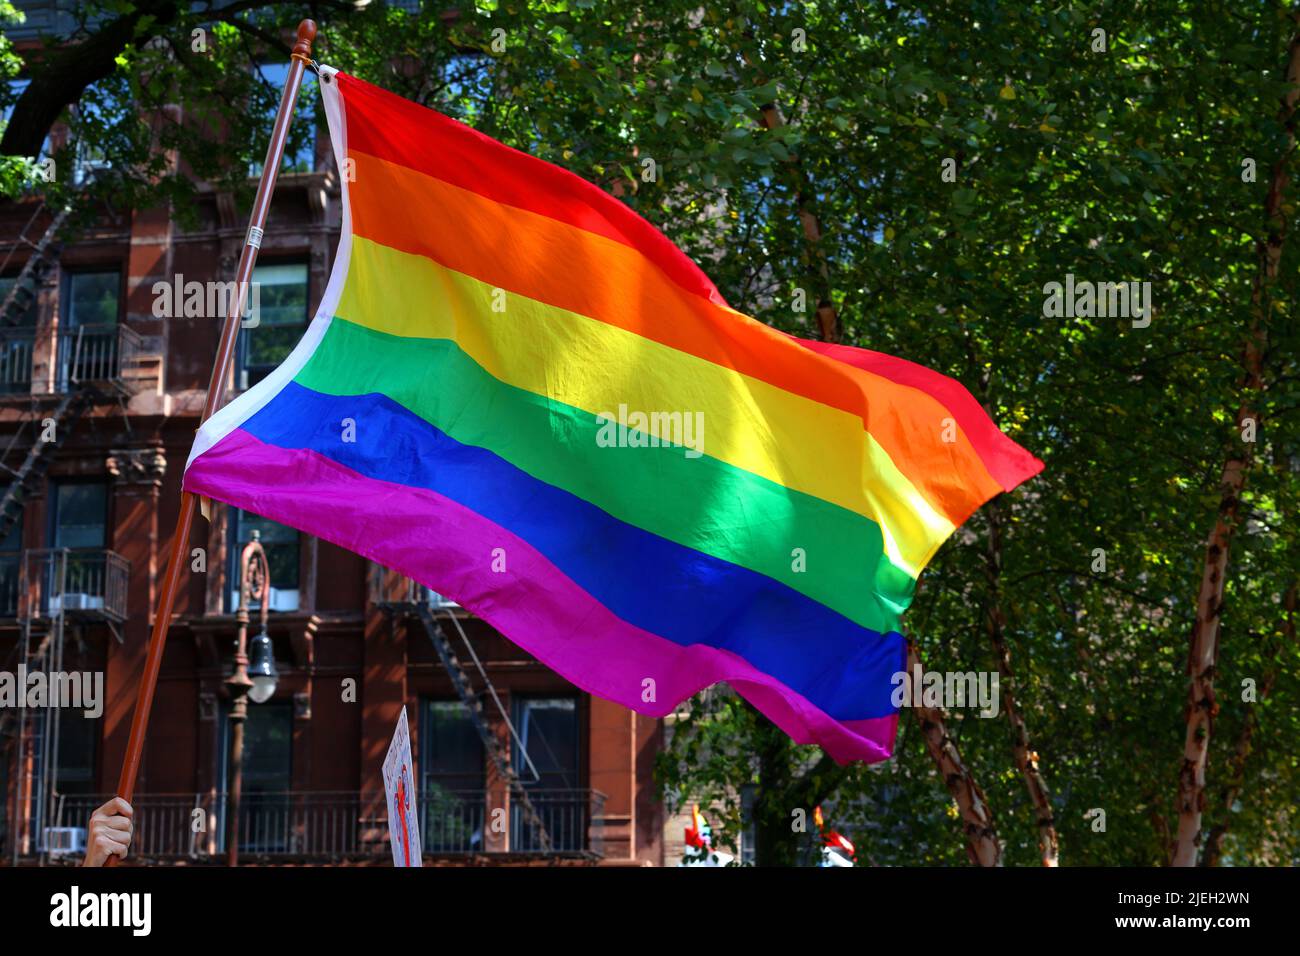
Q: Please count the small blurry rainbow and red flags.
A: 2